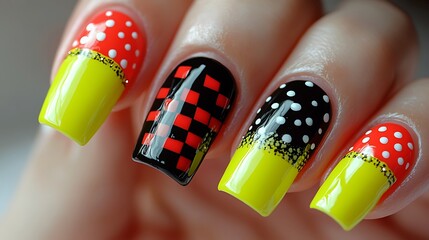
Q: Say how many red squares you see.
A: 15